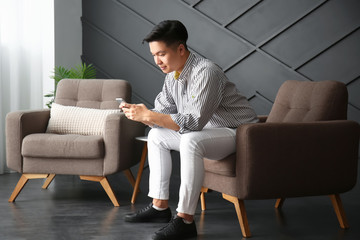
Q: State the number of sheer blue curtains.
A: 0